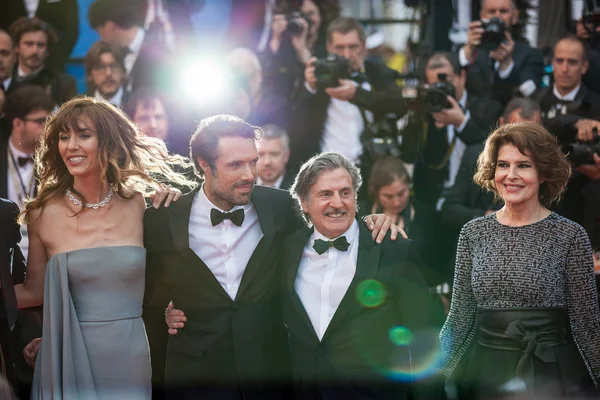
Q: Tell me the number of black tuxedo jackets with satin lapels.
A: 2